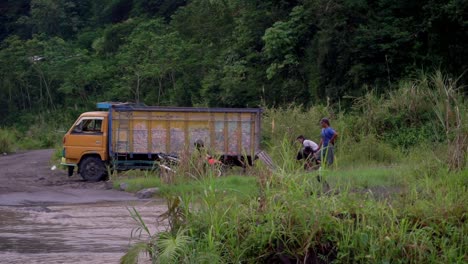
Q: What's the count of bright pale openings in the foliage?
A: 1